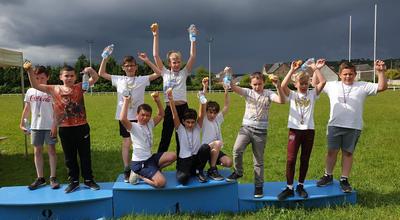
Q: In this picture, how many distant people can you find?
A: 0